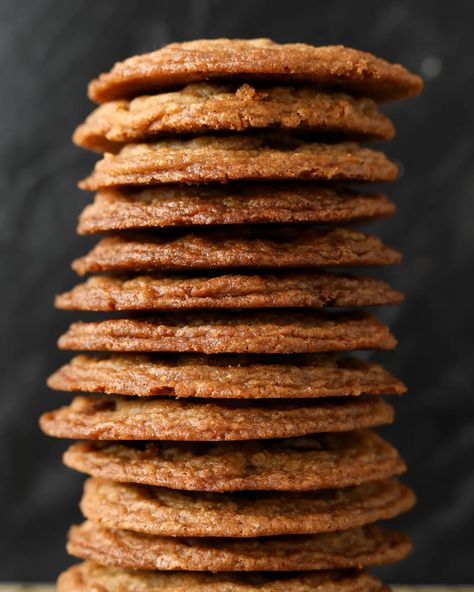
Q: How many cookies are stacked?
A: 13